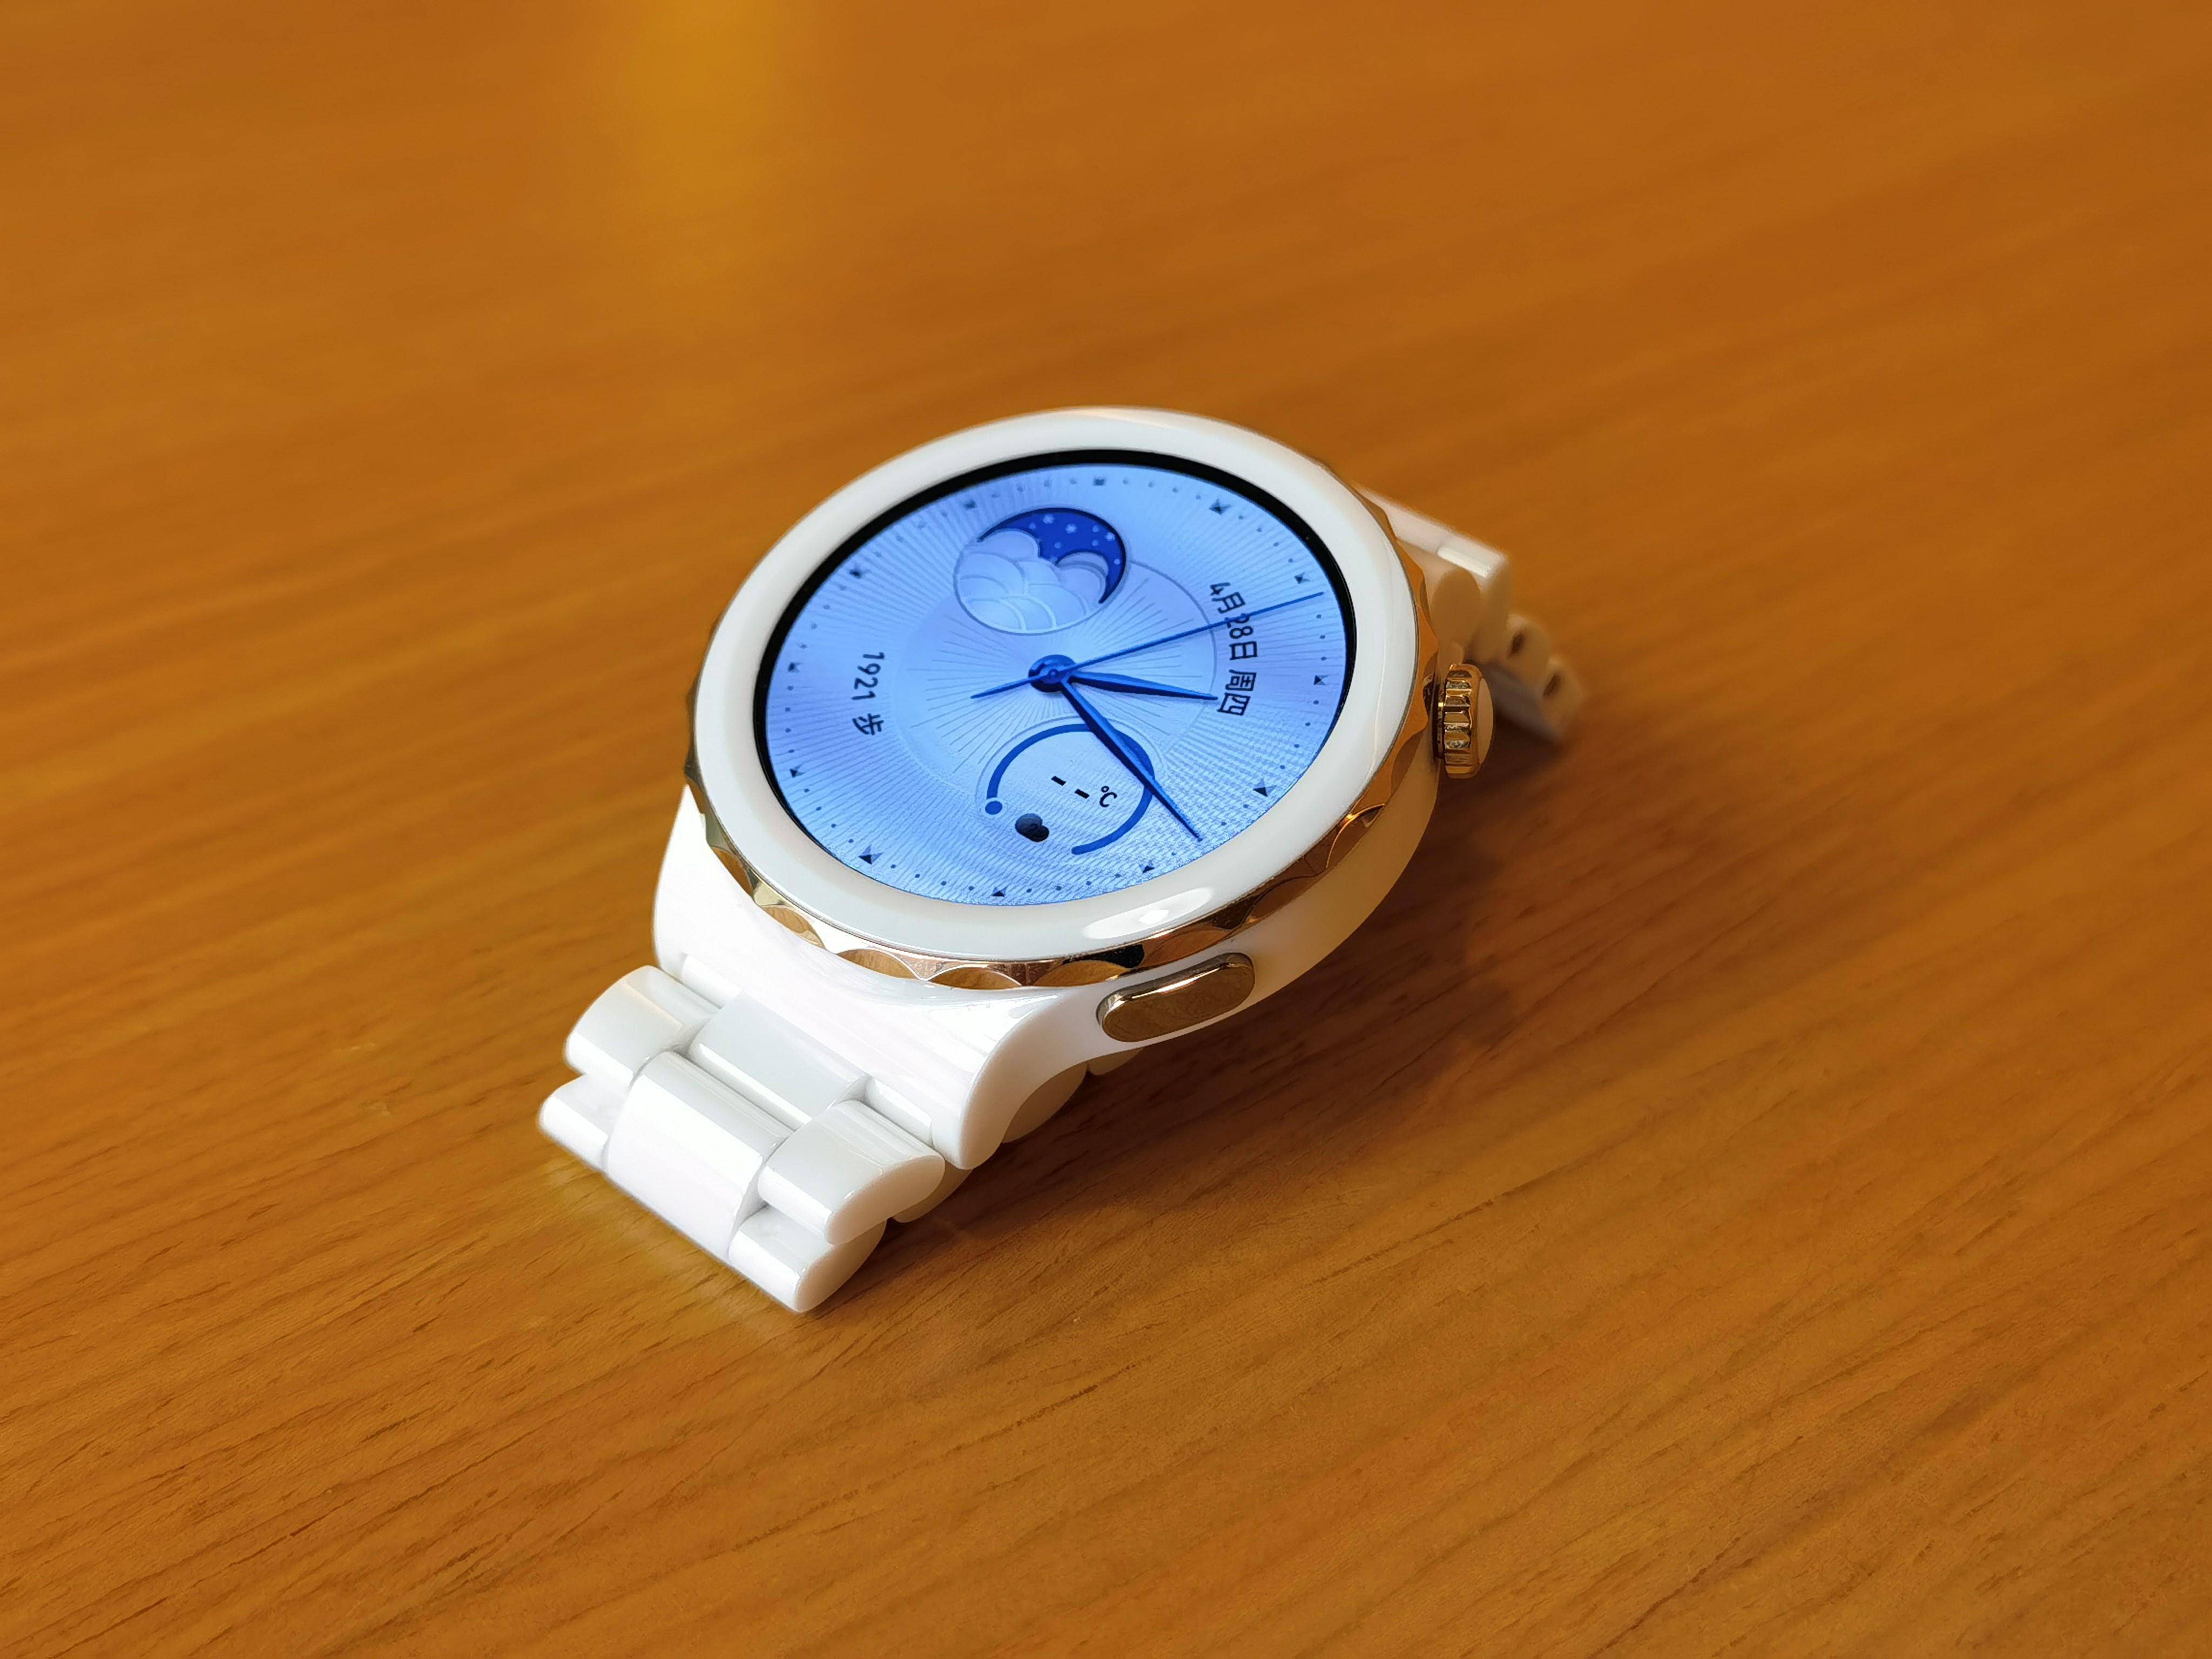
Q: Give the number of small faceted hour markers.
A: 12